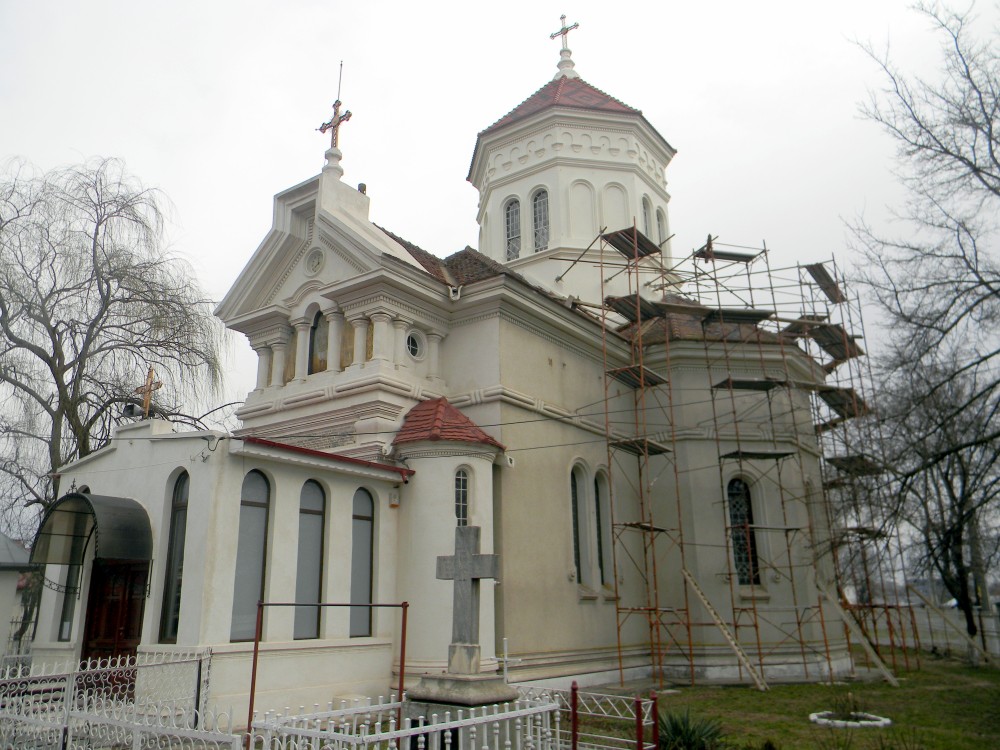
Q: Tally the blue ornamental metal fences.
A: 0